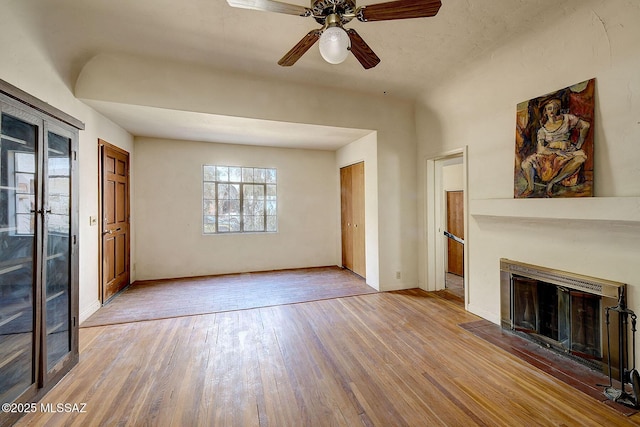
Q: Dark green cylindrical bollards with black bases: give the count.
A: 0